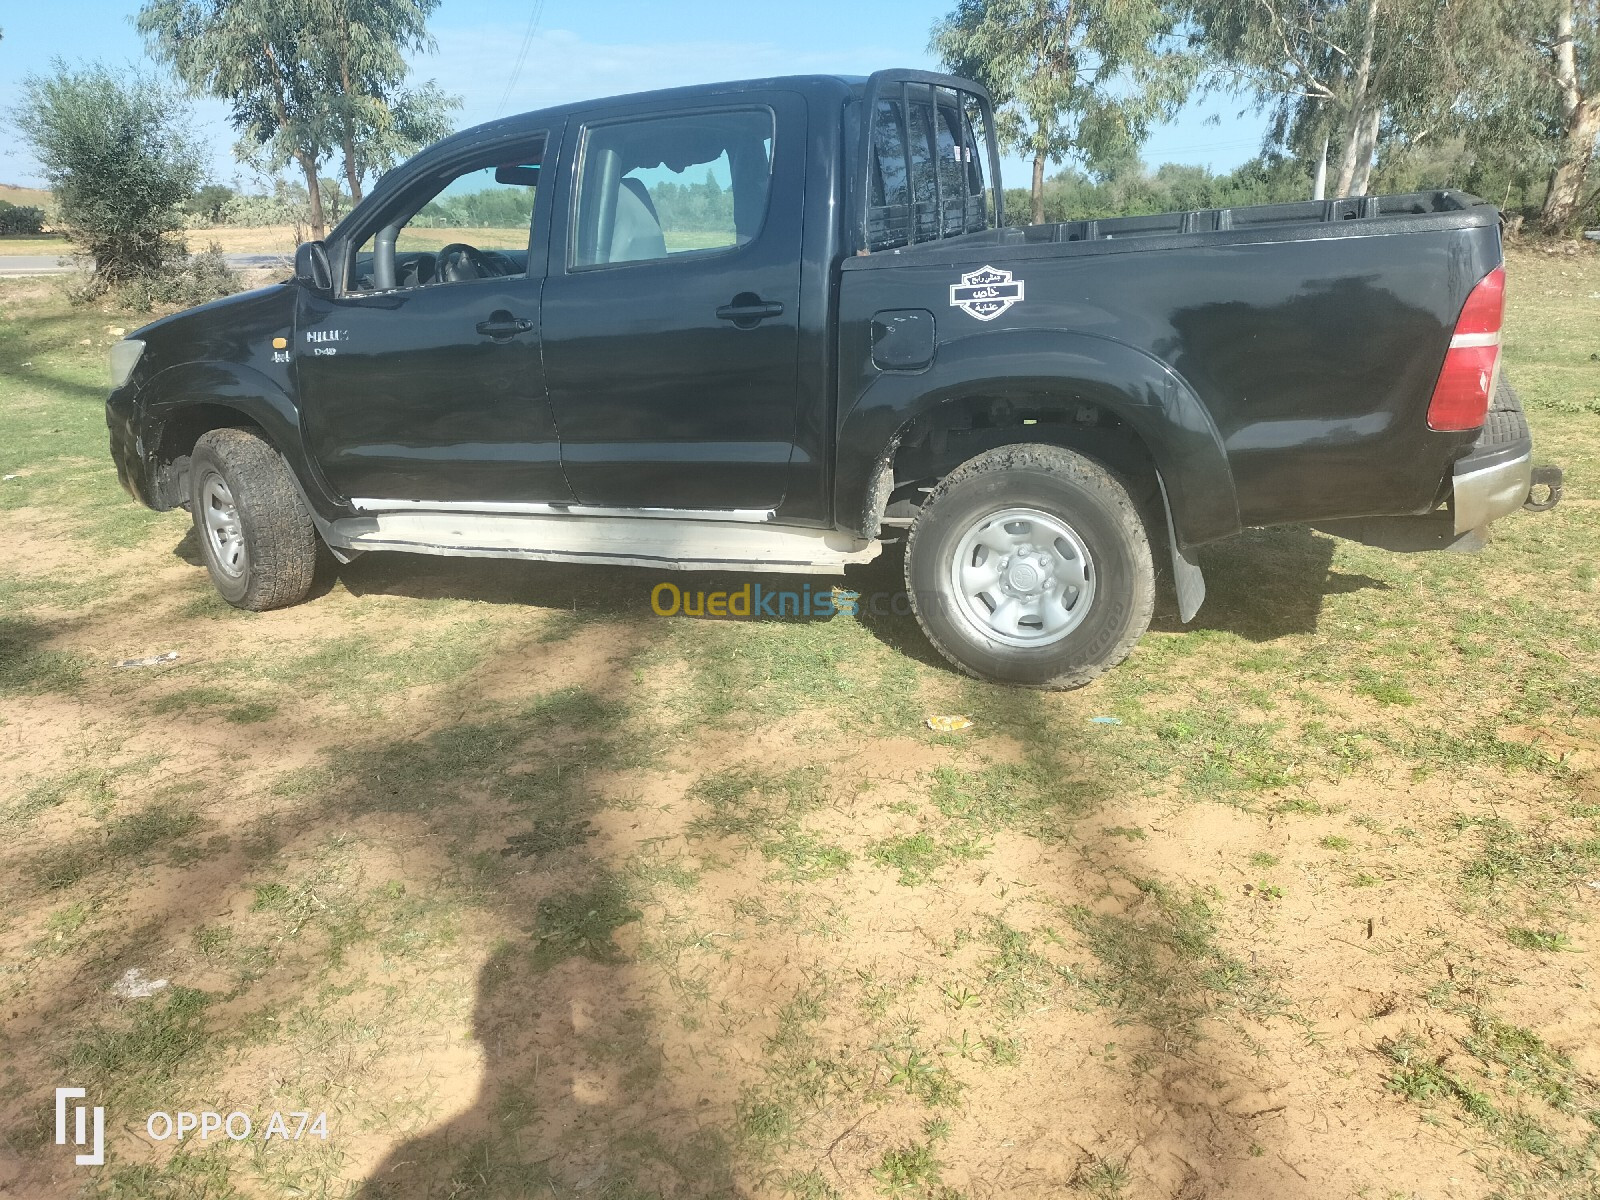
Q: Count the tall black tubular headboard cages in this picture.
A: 1